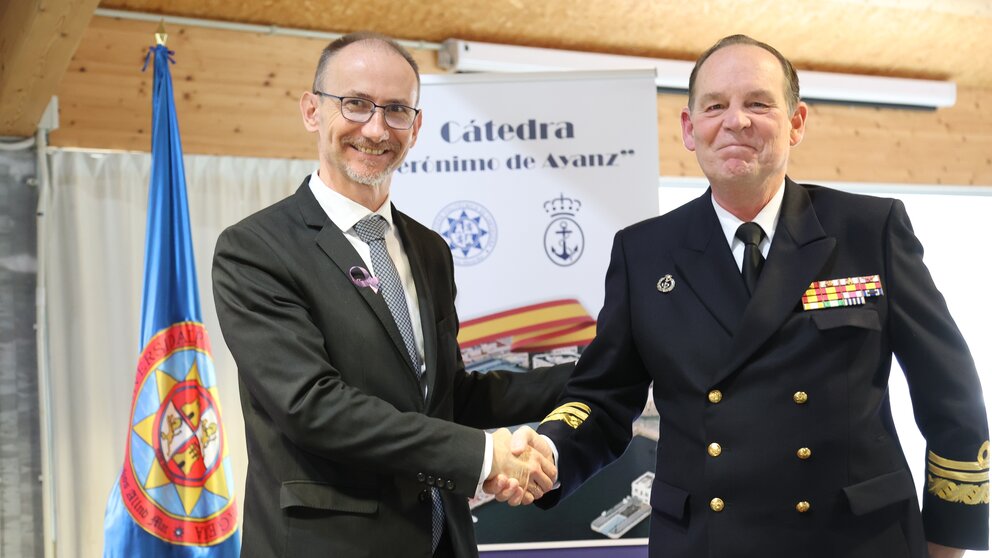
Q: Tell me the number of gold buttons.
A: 6